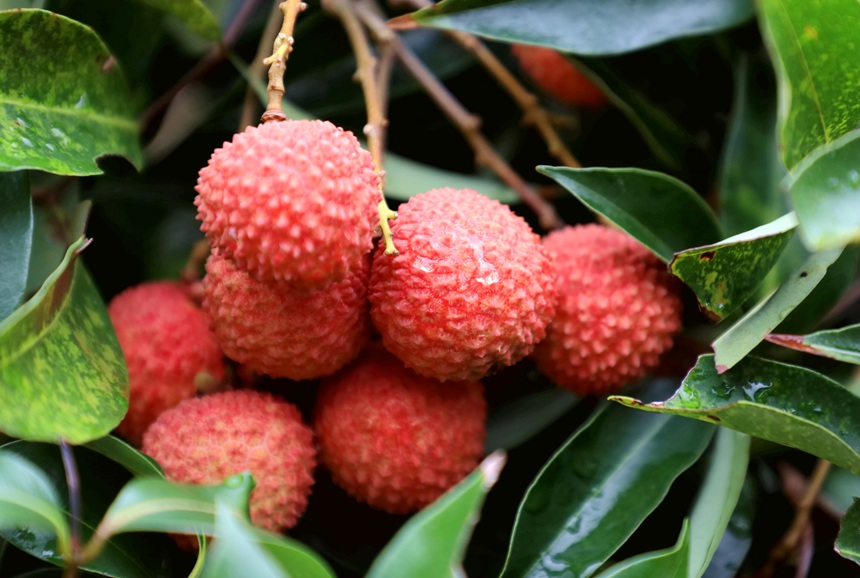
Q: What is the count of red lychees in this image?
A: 8